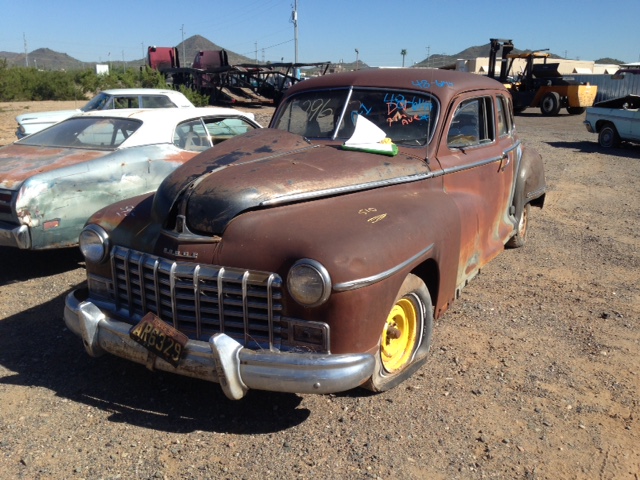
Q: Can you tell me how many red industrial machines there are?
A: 2